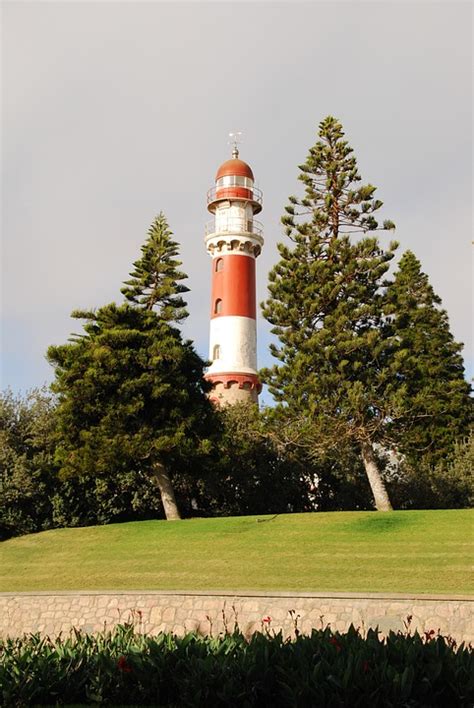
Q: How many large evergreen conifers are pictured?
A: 3